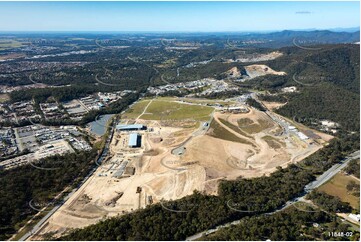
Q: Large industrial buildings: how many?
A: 2